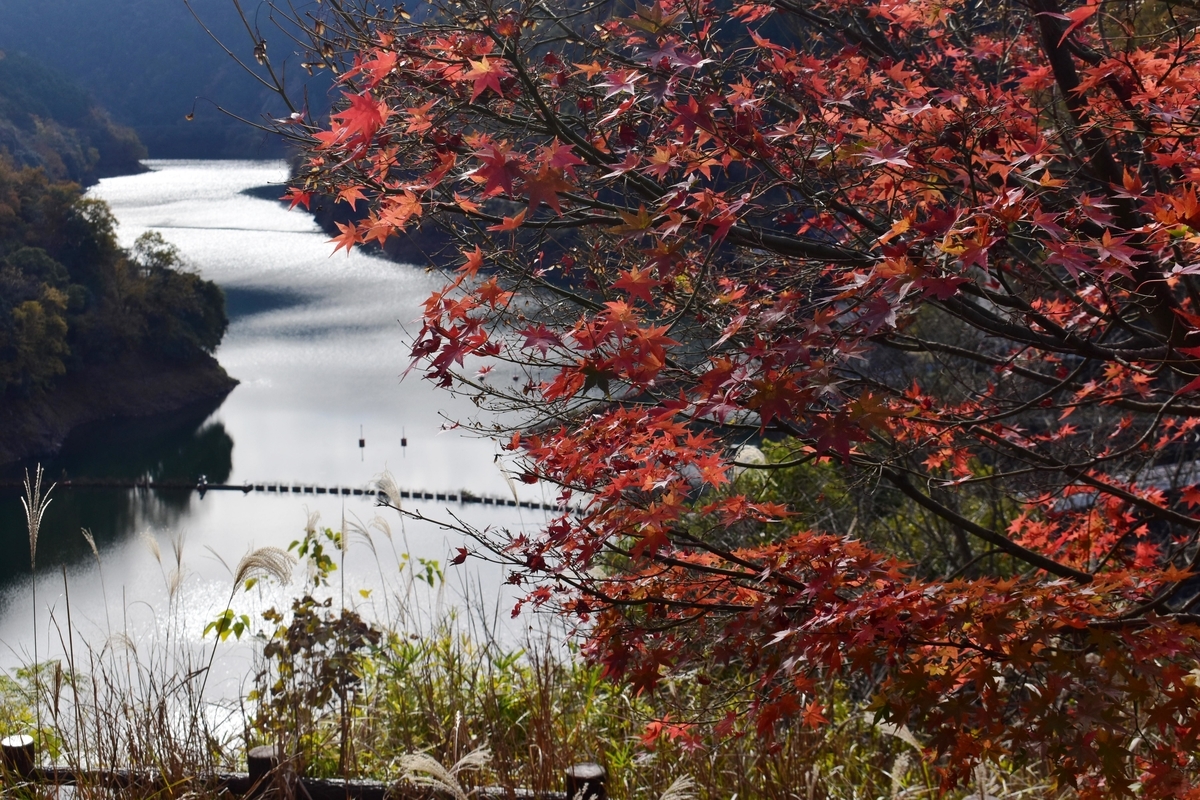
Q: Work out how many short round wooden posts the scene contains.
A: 3